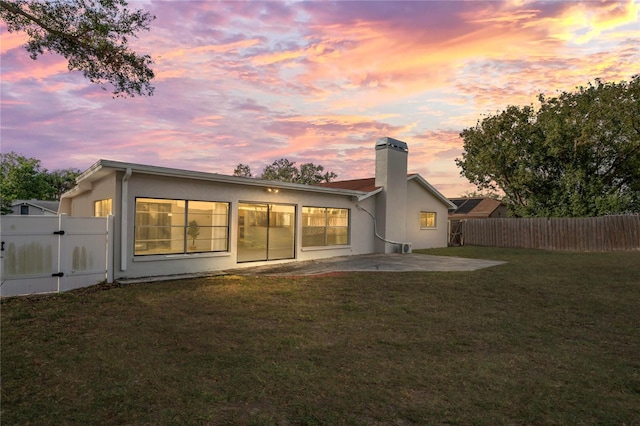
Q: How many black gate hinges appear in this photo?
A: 2